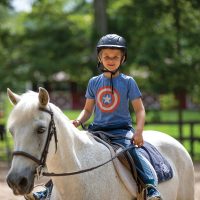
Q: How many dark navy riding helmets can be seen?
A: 1